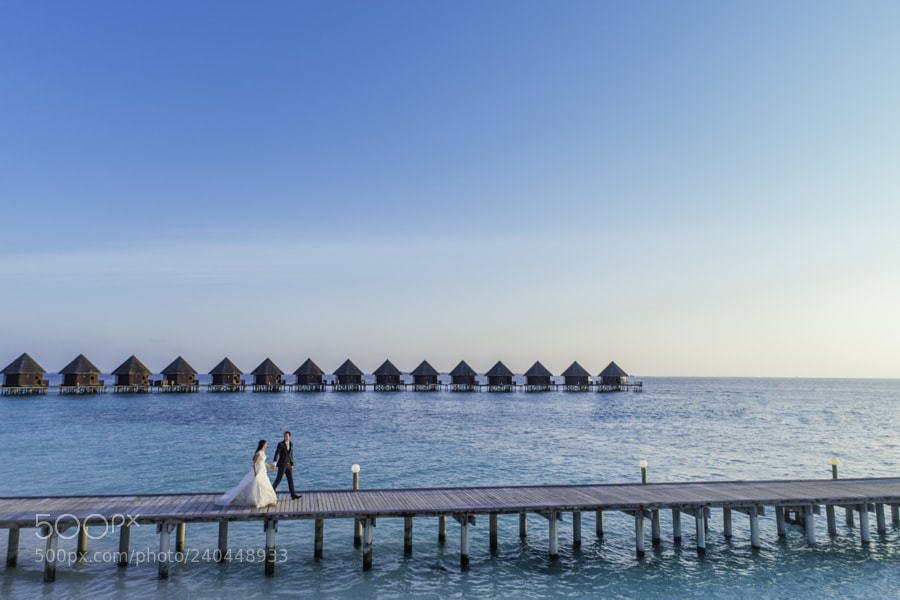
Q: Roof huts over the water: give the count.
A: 15